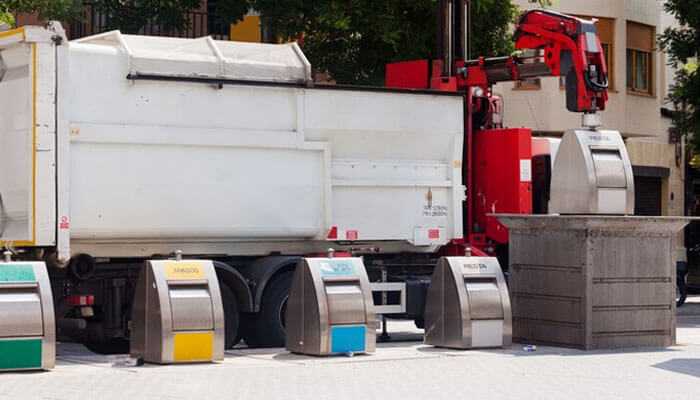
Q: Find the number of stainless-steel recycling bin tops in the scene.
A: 5